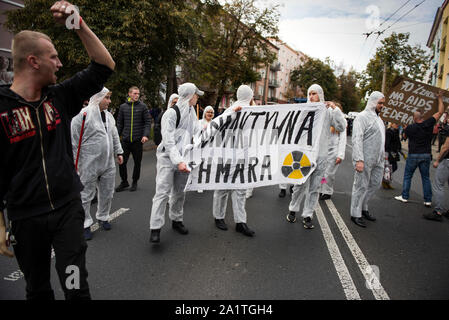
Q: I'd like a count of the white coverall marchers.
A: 8